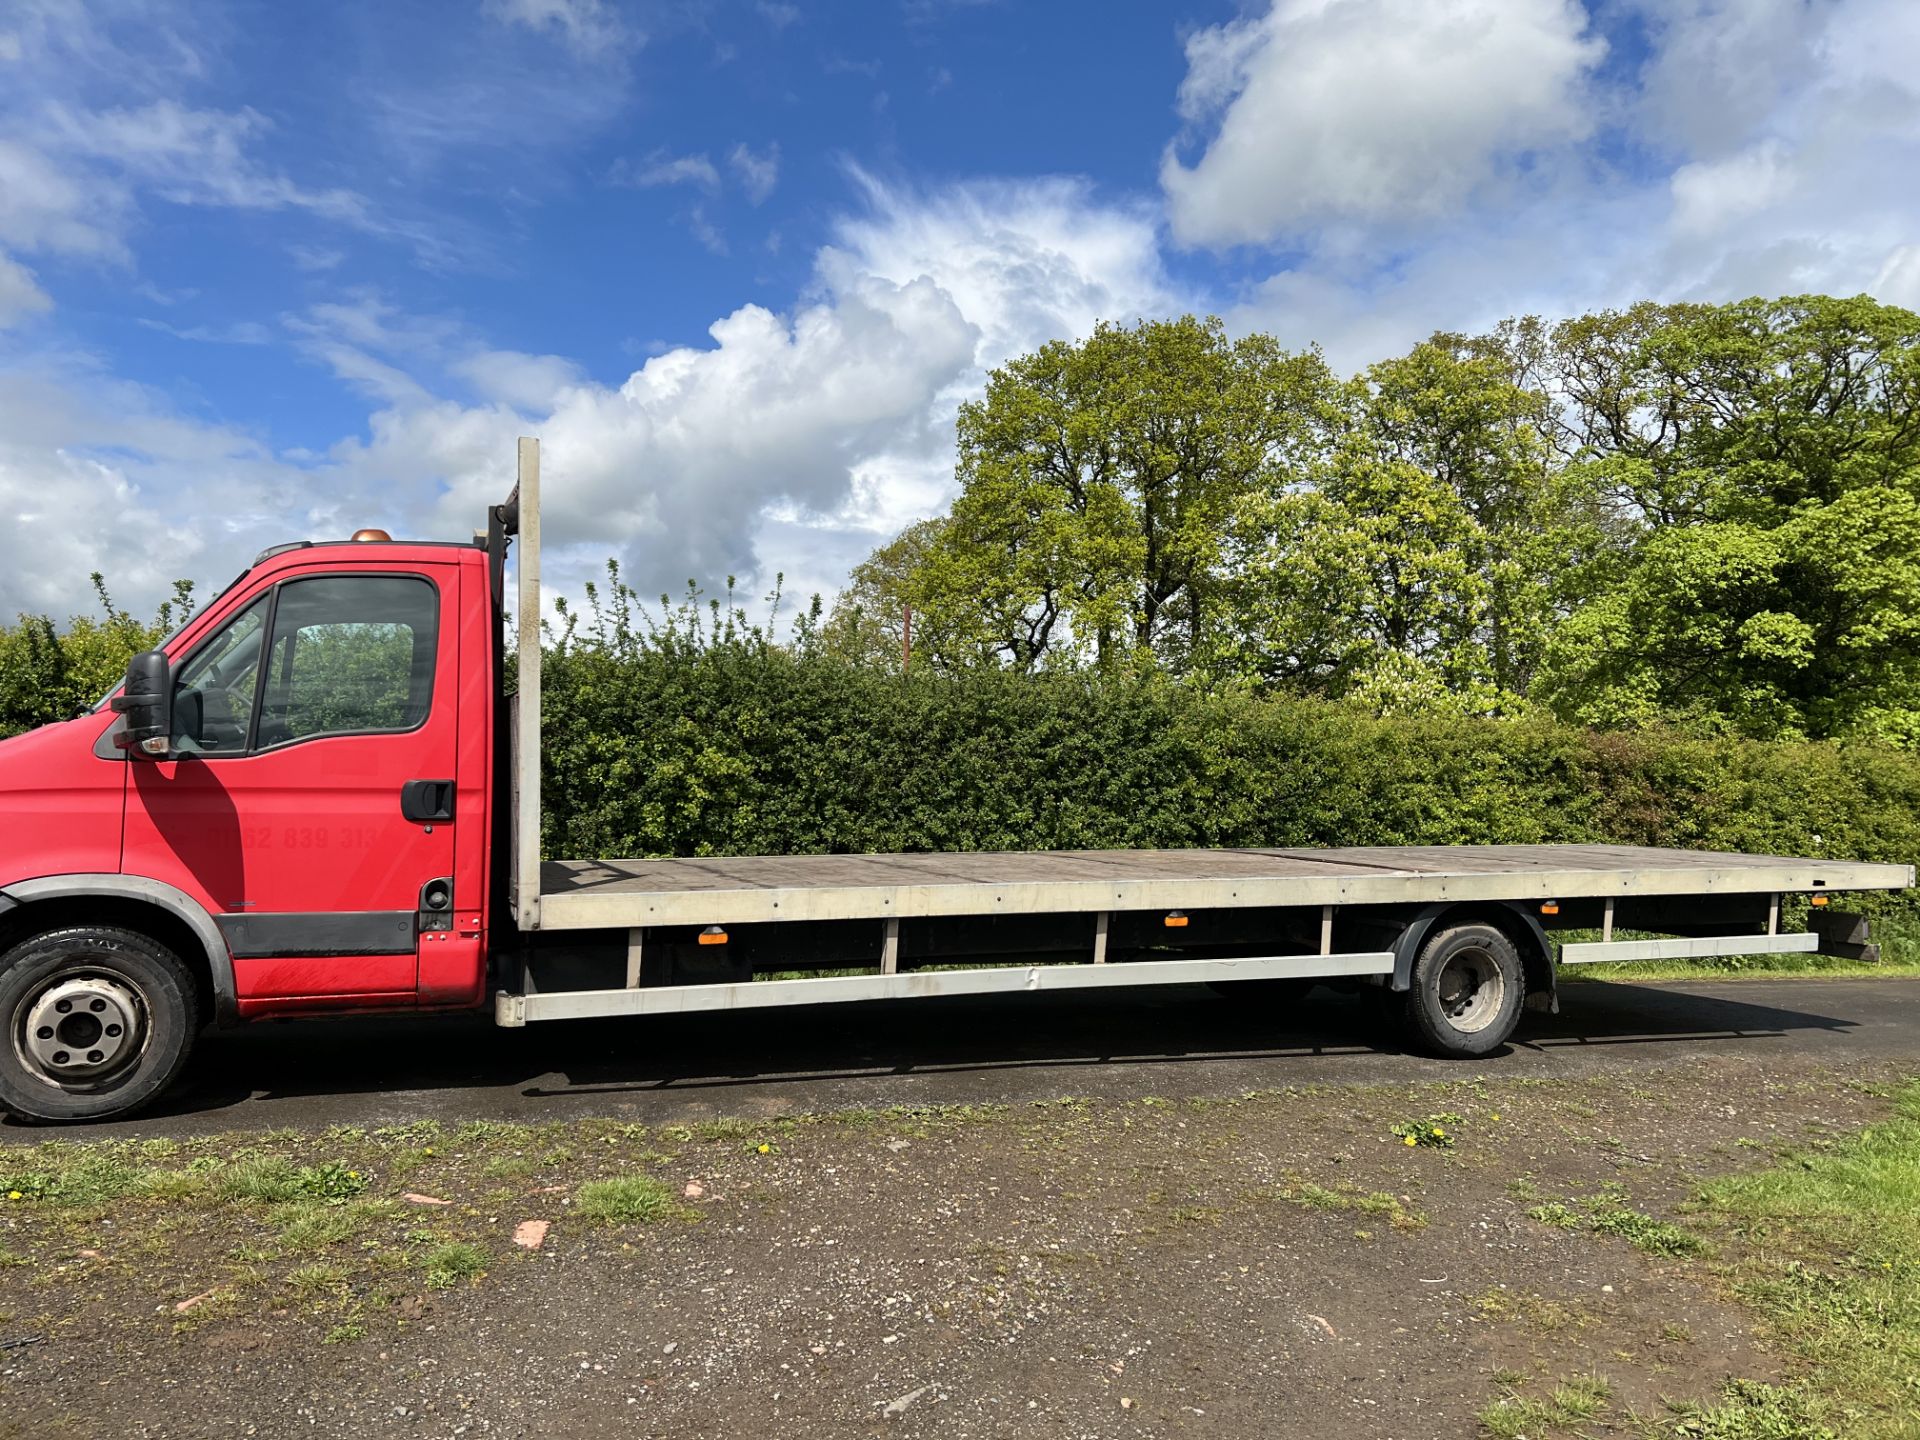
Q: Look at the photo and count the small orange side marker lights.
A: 4